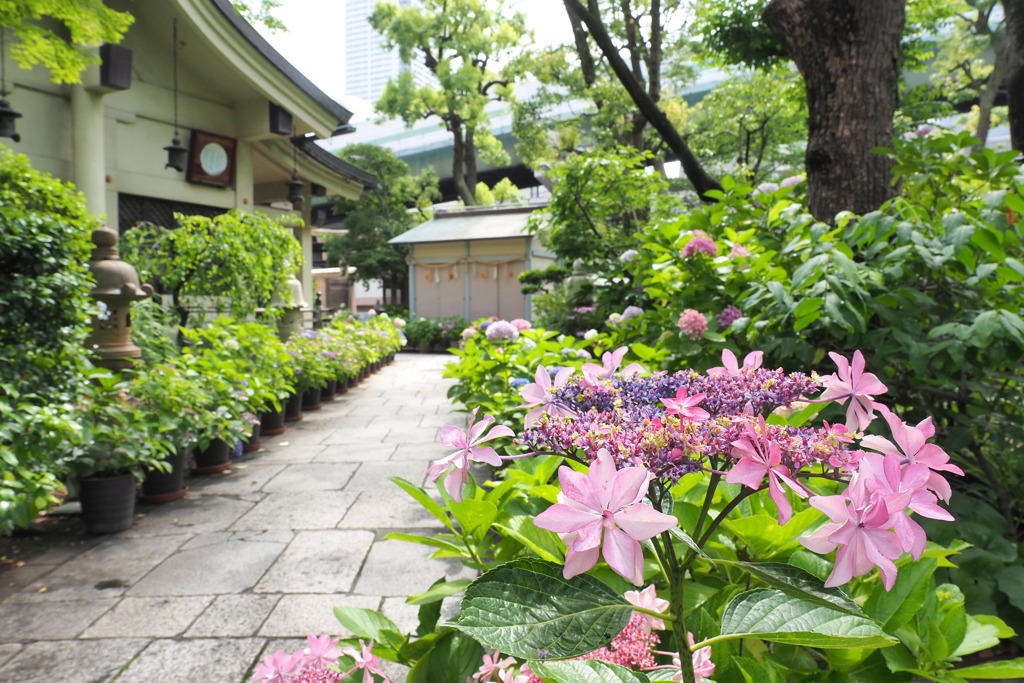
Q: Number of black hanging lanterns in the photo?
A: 3